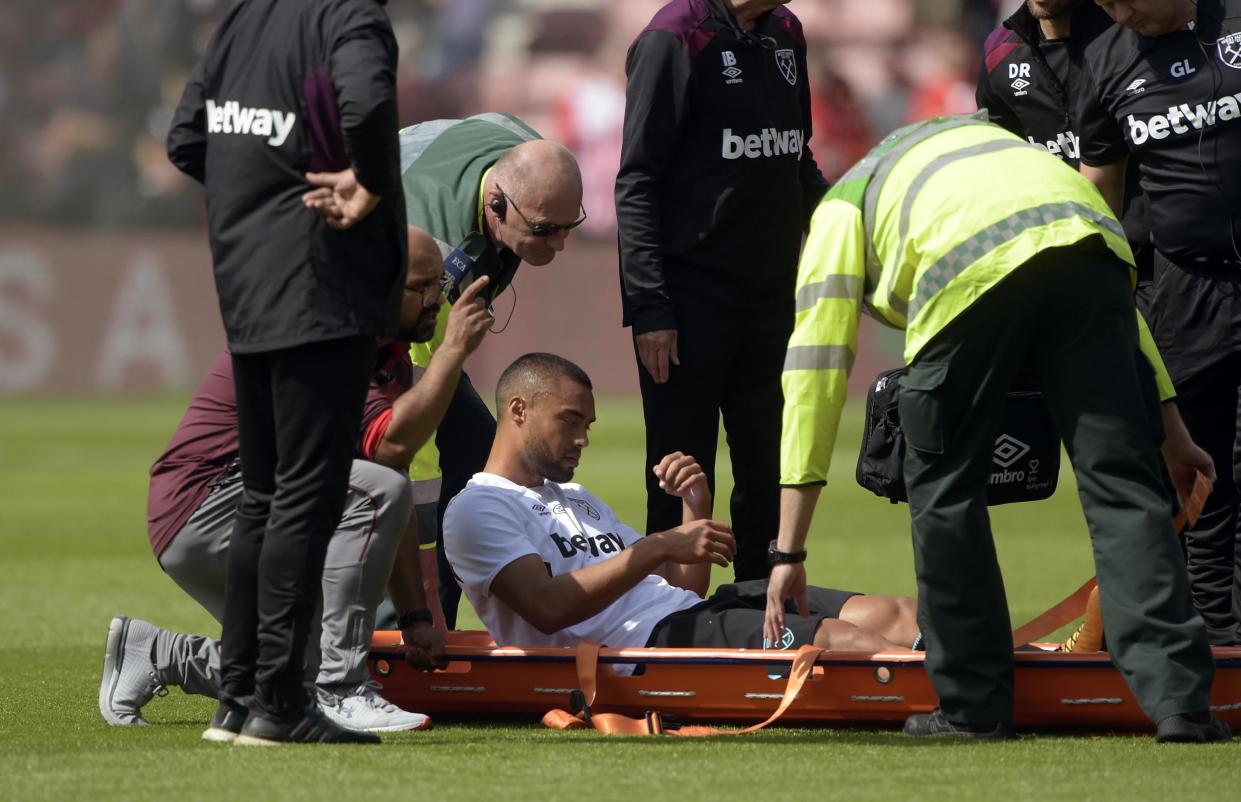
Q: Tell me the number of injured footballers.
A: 1